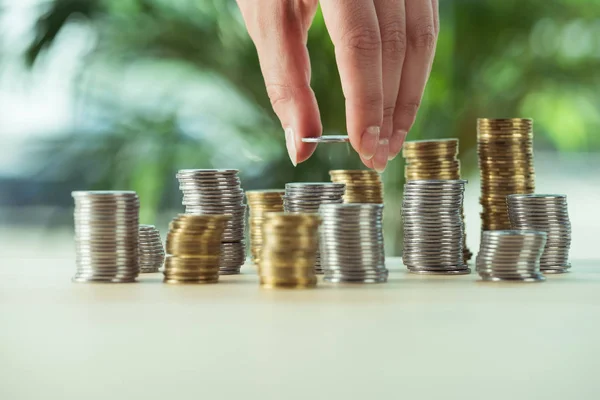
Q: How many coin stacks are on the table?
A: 14